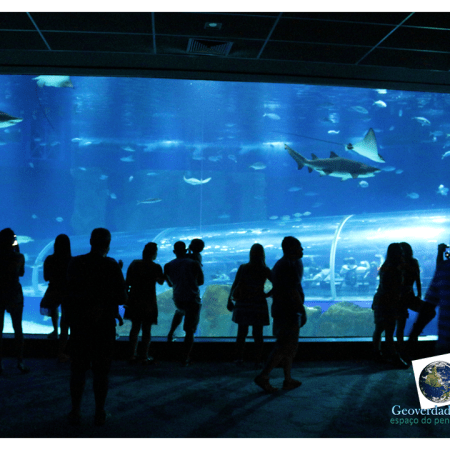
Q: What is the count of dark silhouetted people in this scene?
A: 11